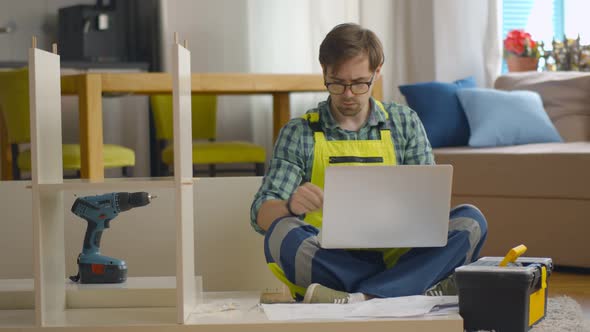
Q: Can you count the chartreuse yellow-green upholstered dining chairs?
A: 2